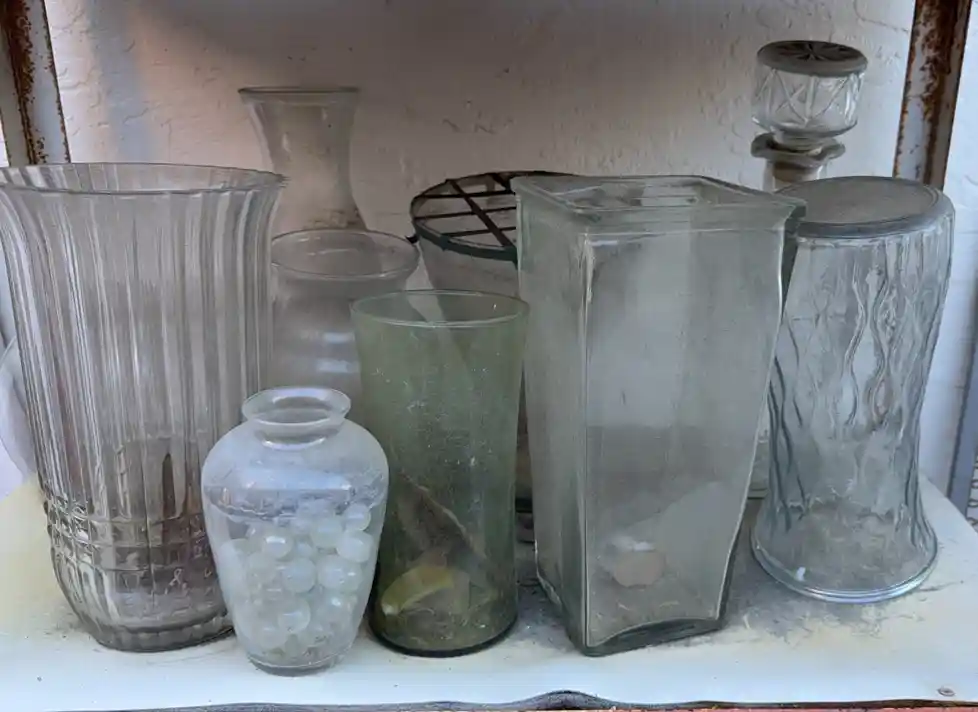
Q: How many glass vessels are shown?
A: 9